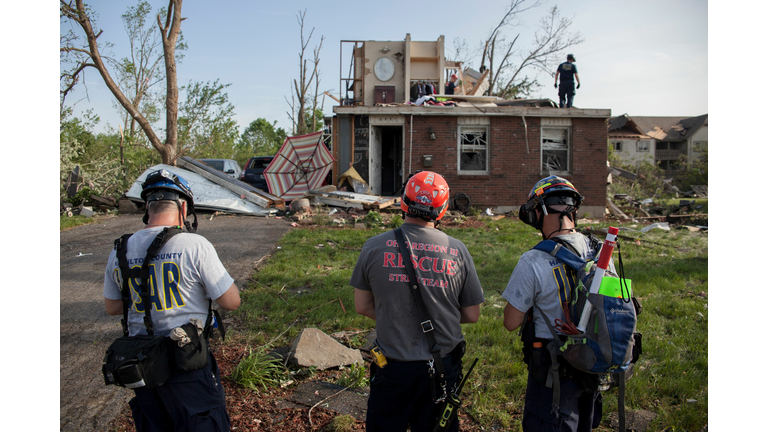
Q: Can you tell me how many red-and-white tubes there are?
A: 1